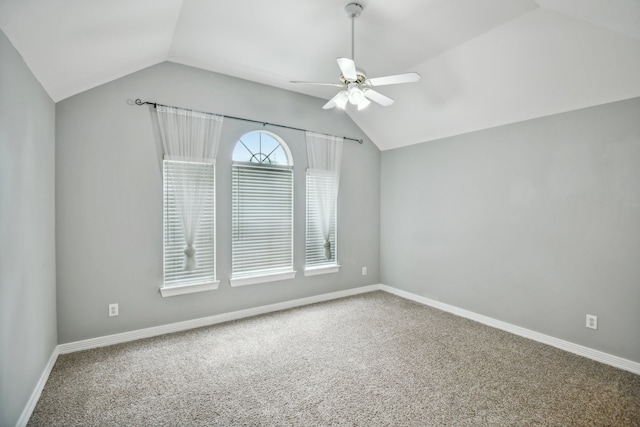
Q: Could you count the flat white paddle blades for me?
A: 5